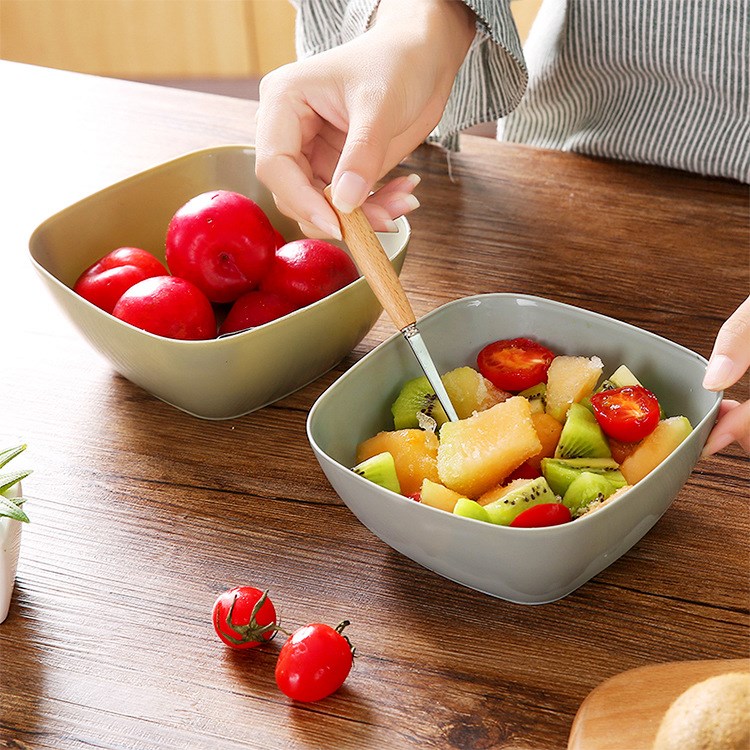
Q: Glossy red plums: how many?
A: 6